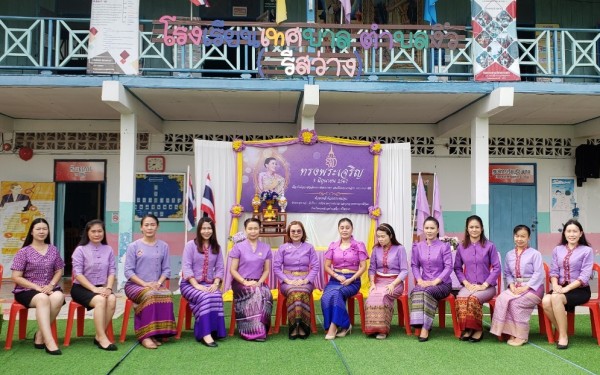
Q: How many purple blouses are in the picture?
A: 12